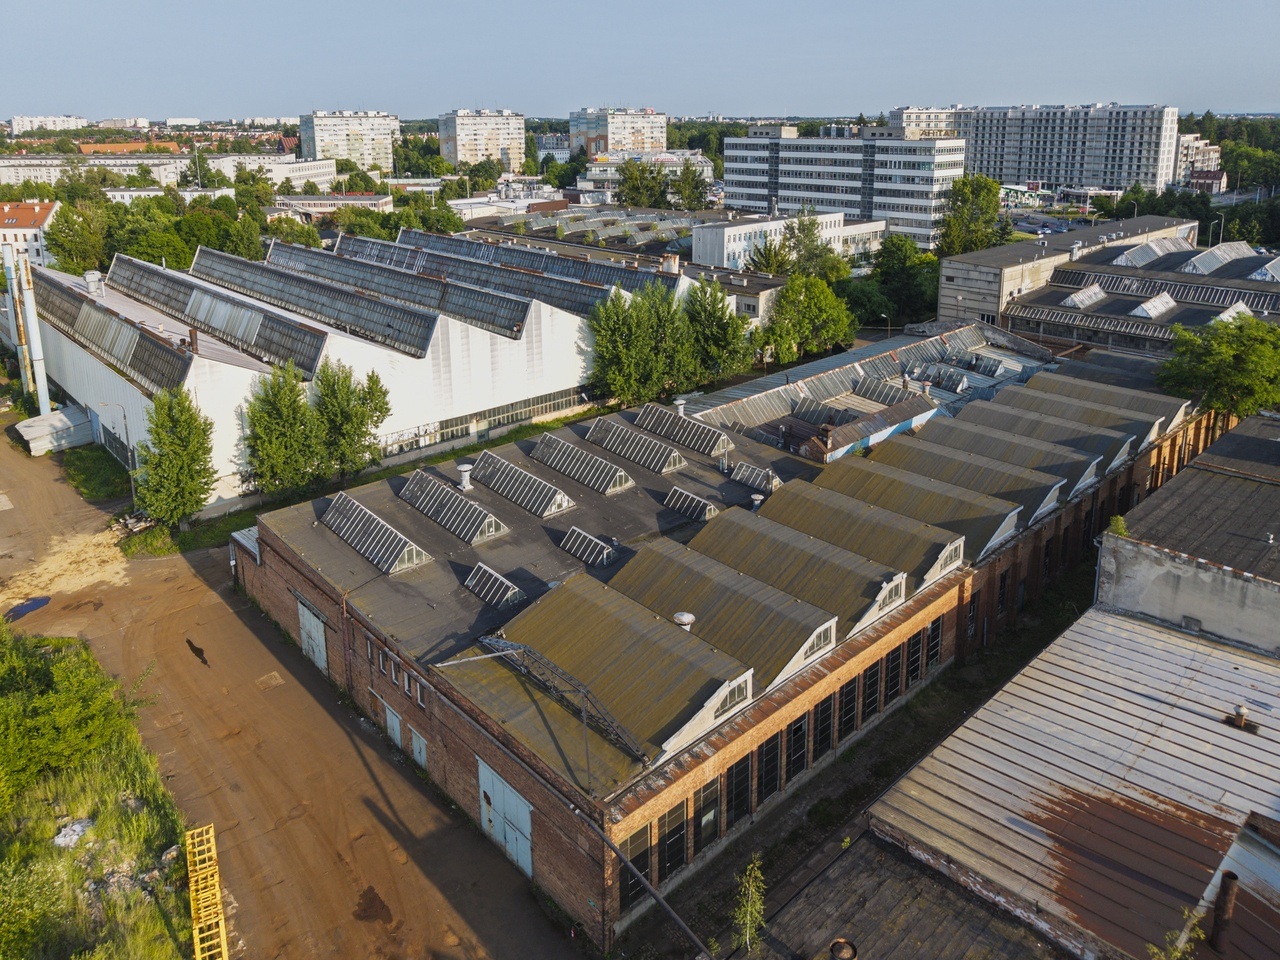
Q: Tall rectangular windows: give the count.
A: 12